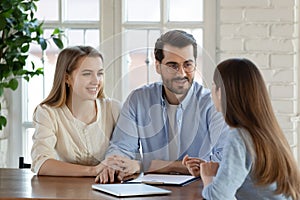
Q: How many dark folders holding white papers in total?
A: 1